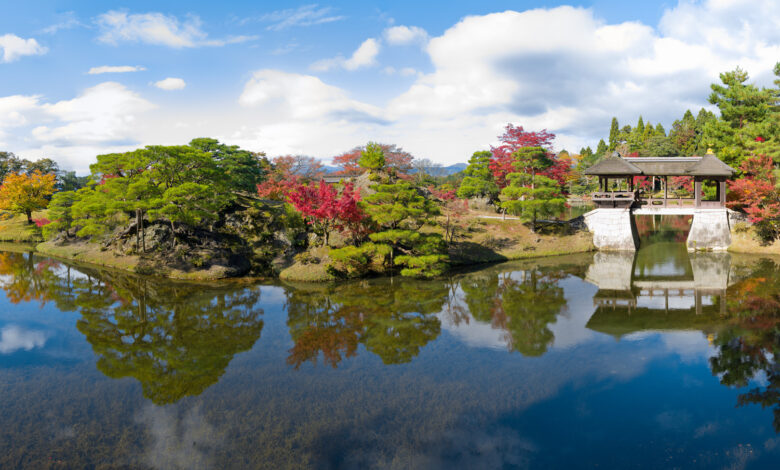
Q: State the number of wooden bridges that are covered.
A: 1